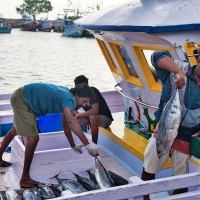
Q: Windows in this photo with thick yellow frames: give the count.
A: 4